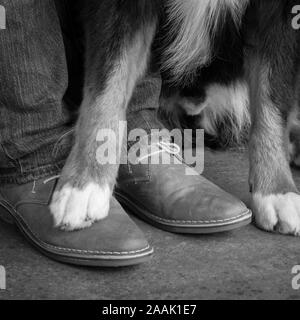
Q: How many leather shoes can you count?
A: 2